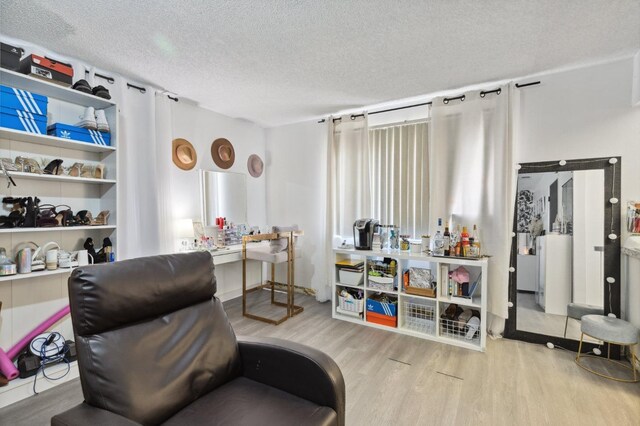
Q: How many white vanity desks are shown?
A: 1